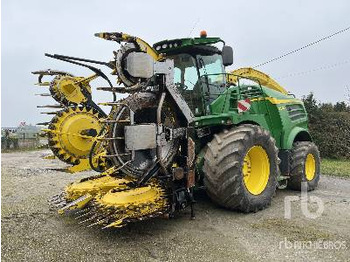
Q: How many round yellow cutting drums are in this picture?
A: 4